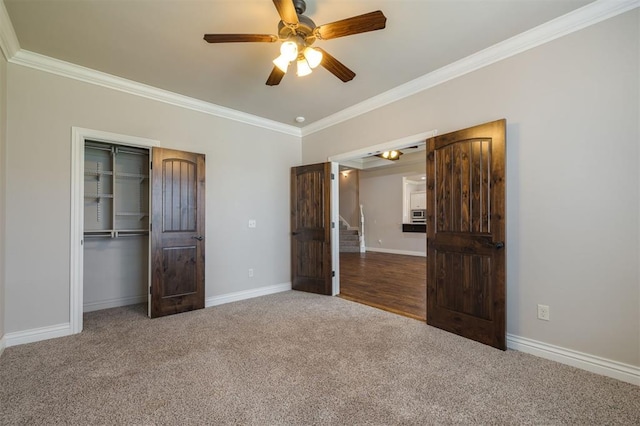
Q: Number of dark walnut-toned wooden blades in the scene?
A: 5